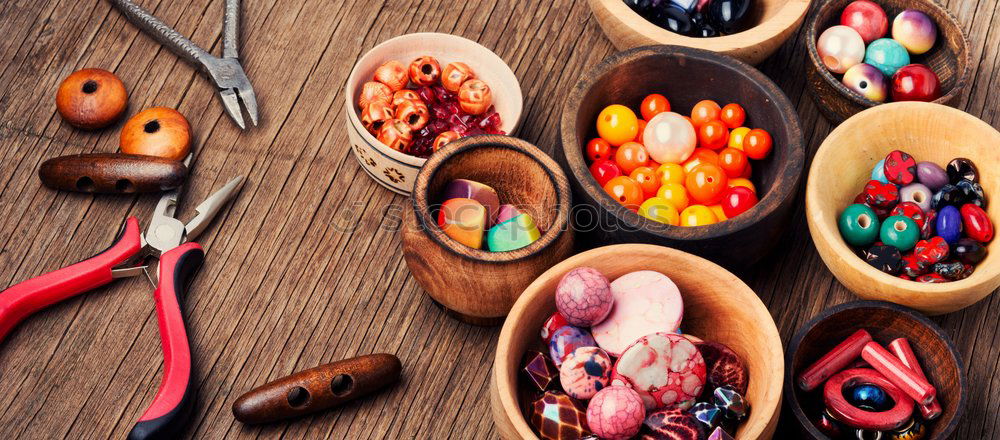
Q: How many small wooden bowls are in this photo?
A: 8